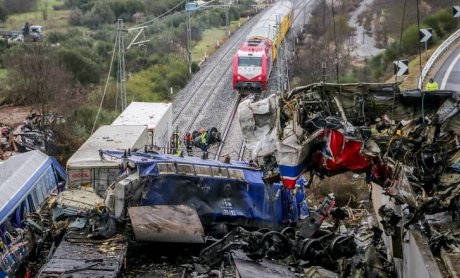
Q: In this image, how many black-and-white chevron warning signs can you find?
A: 3